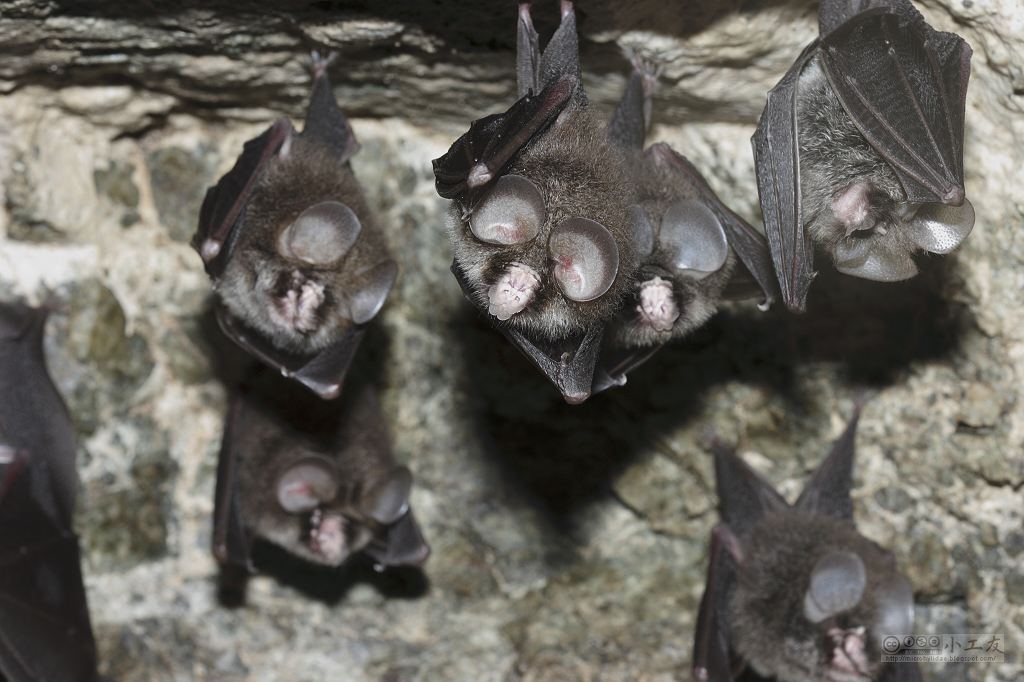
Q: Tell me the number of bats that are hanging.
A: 7